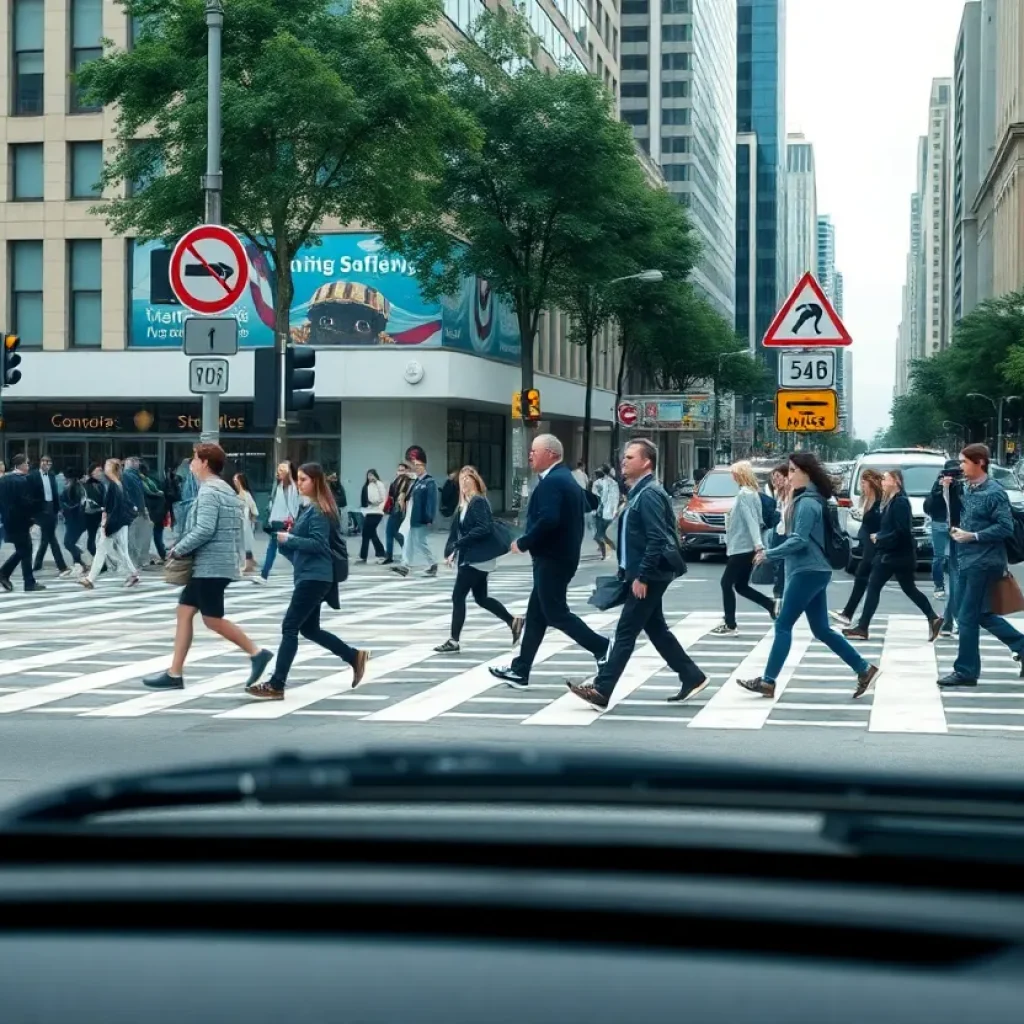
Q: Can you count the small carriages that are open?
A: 0